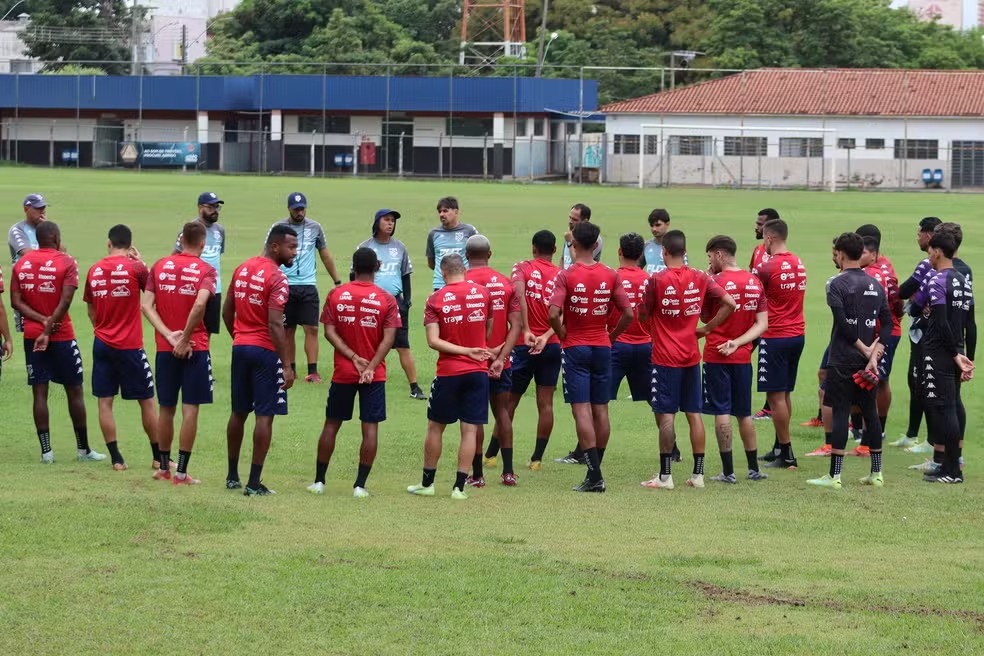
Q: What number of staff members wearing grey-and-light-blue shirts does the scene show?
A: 7